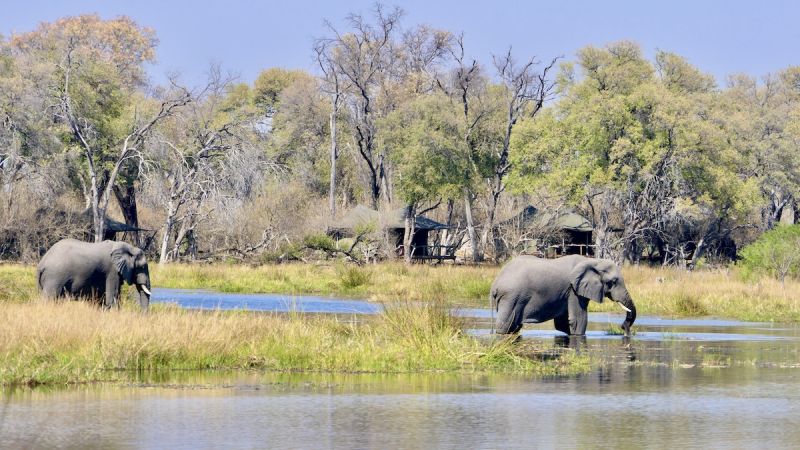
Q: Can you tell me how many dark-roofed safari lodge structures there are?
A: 3